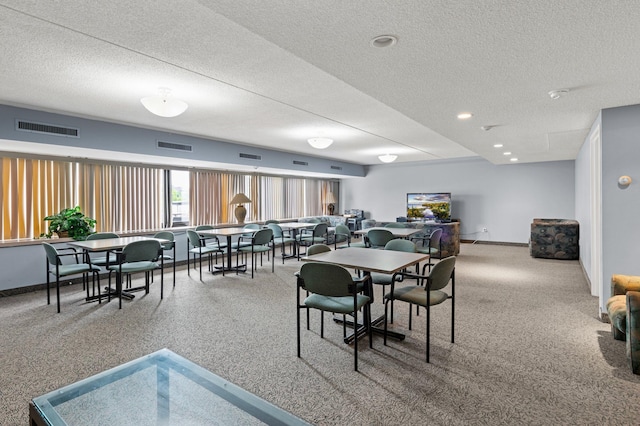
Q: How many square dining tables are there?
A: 5